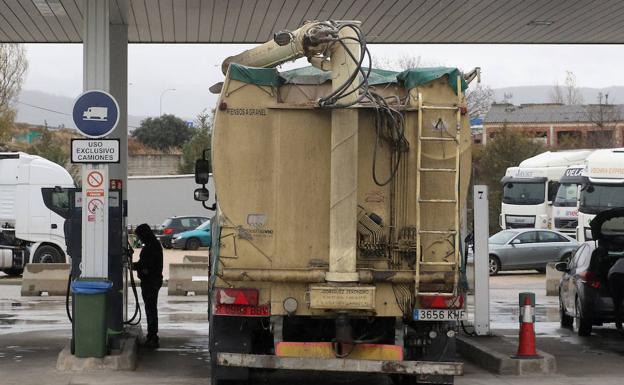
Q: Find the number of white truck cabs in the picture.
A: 4